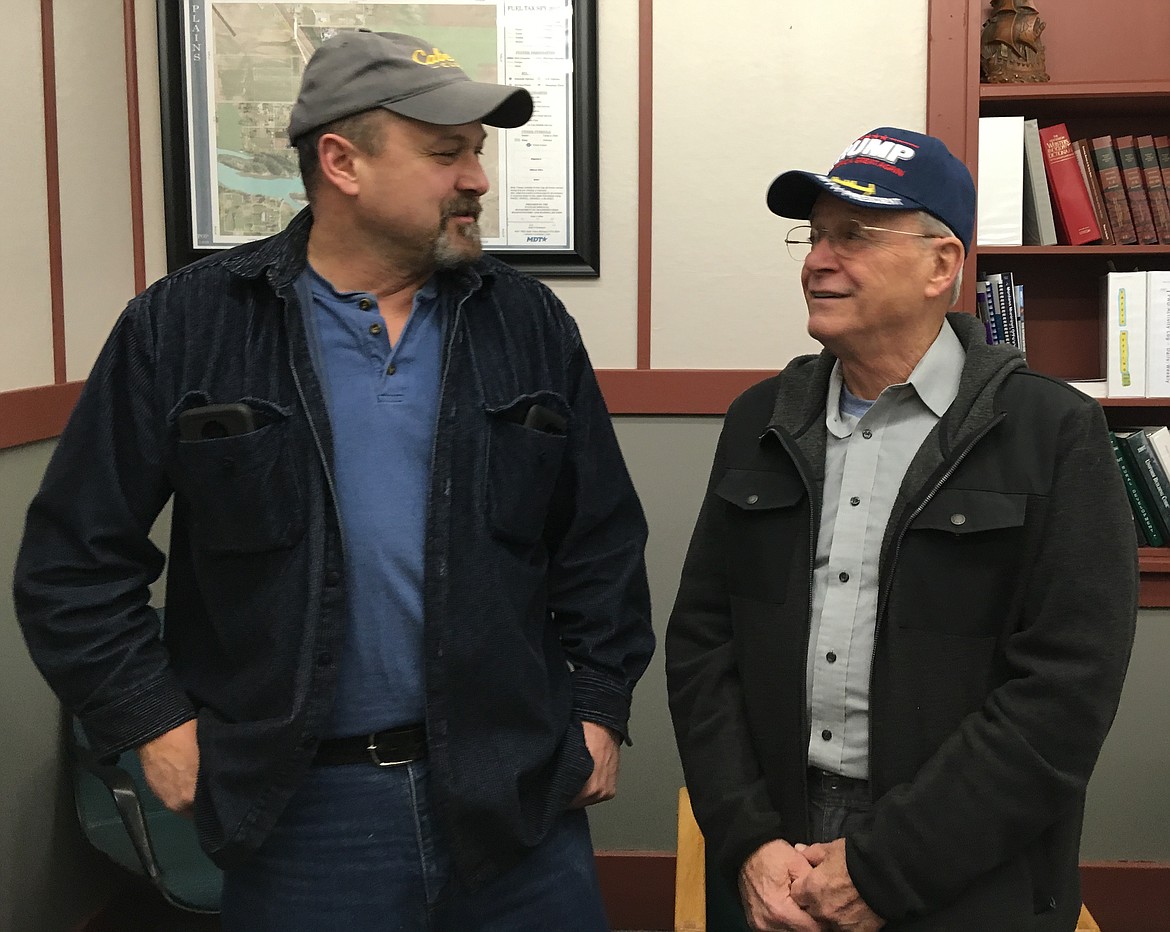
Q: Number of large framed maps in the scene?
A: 1